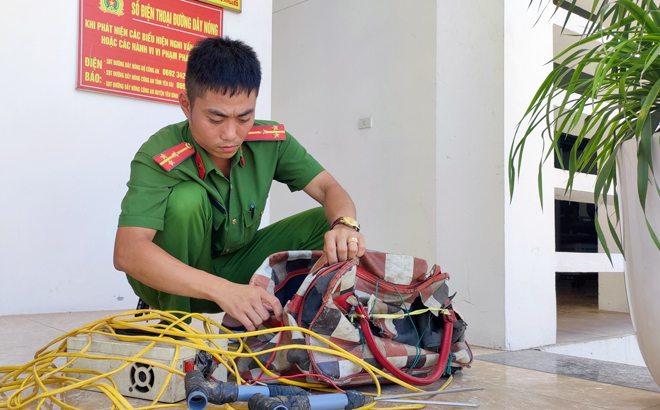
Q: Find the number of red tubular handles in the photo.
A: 1